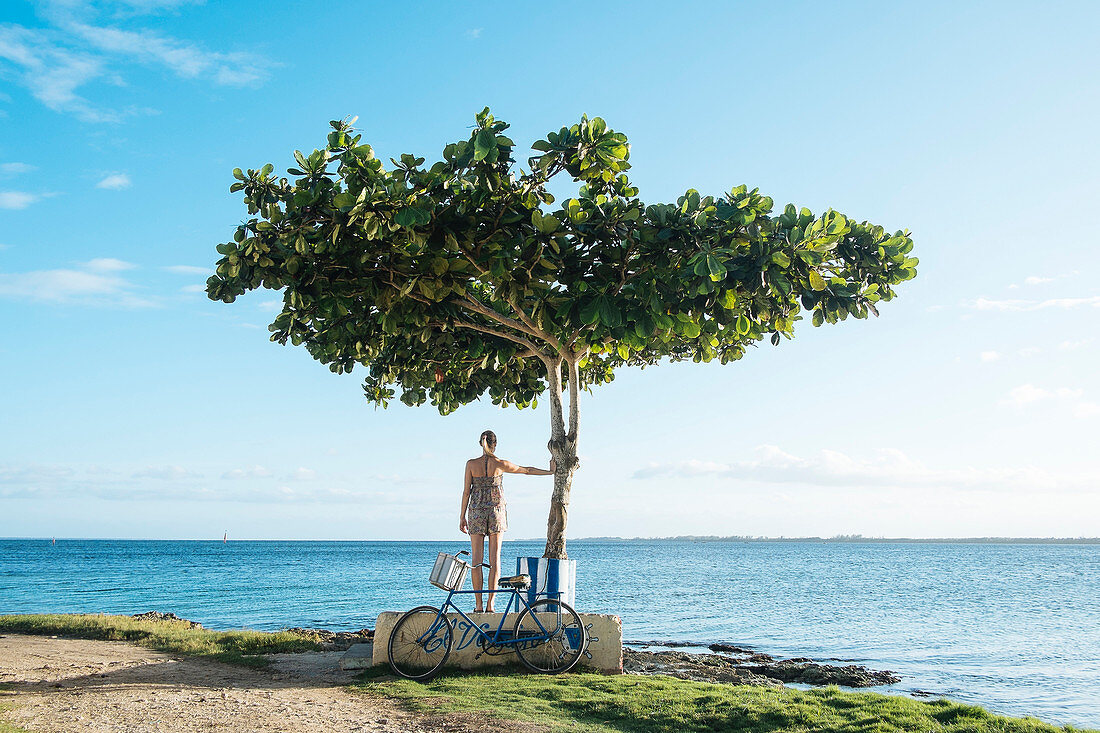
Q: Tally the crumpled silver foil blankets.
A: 0